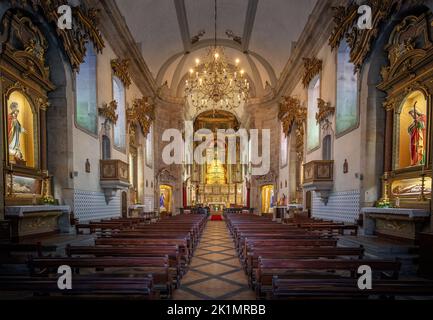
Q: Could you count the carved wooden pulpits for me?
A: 2